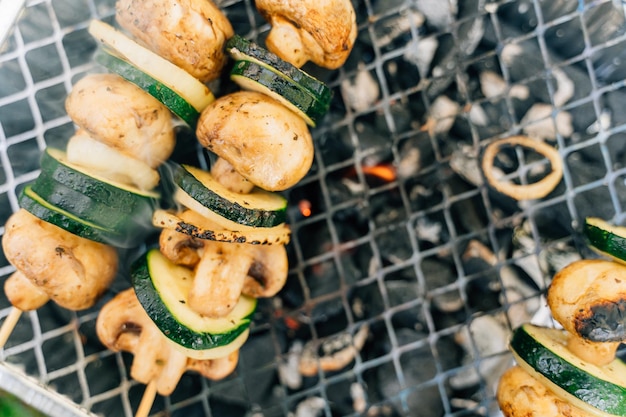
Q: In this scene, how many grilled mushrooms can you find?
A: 9